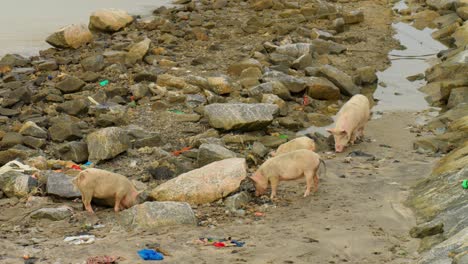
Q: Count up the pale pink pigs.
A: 4